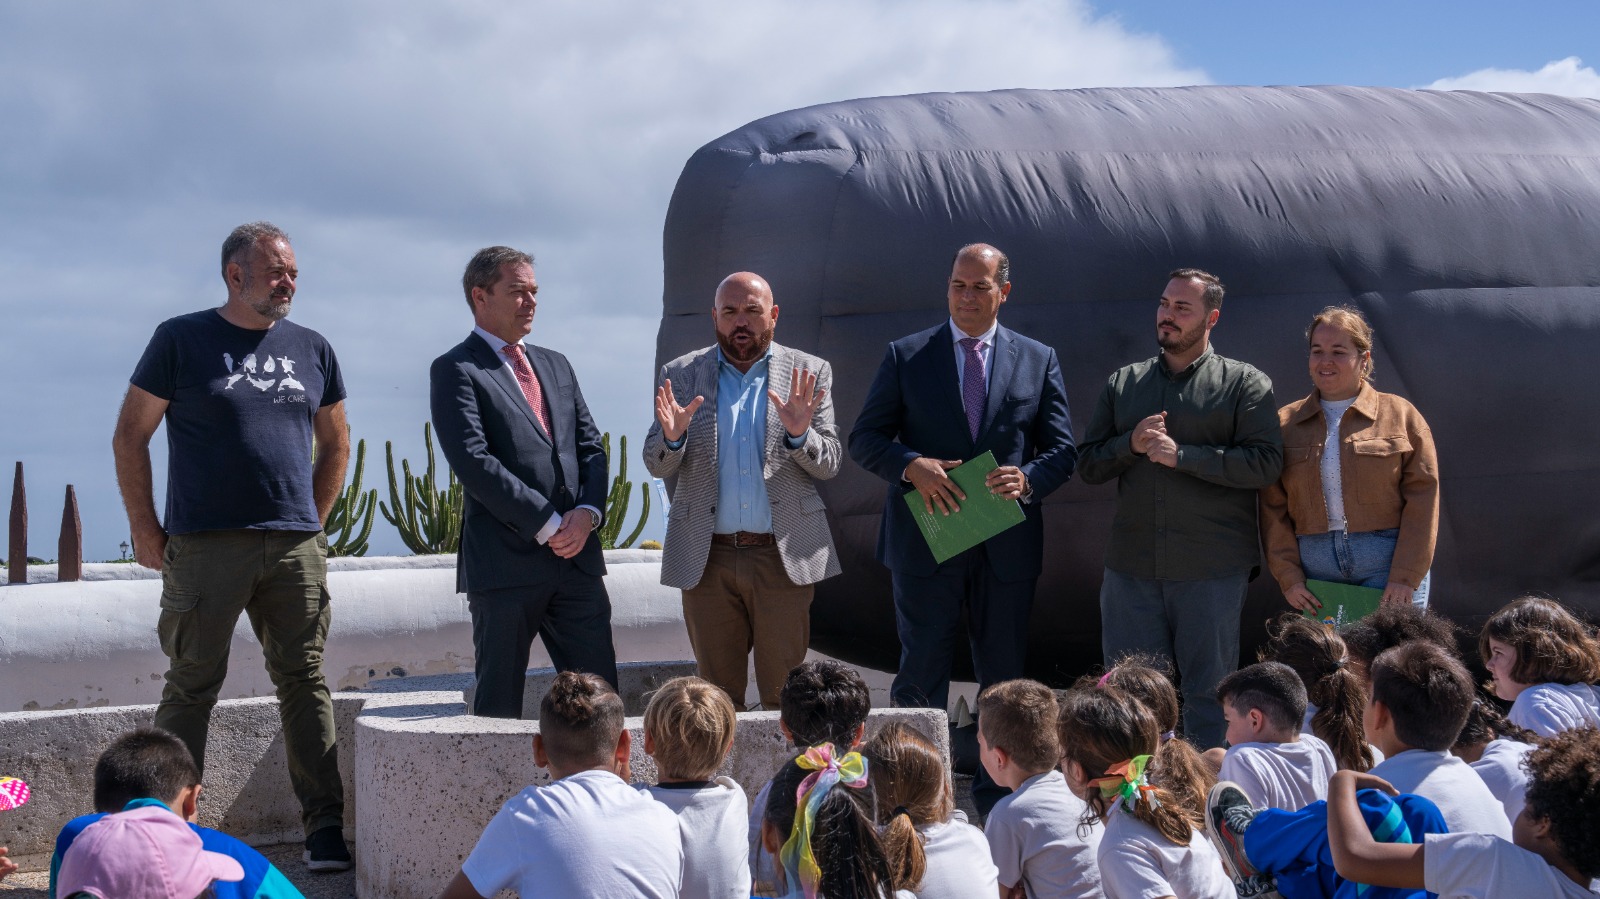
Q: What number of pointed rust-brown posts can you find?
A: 2